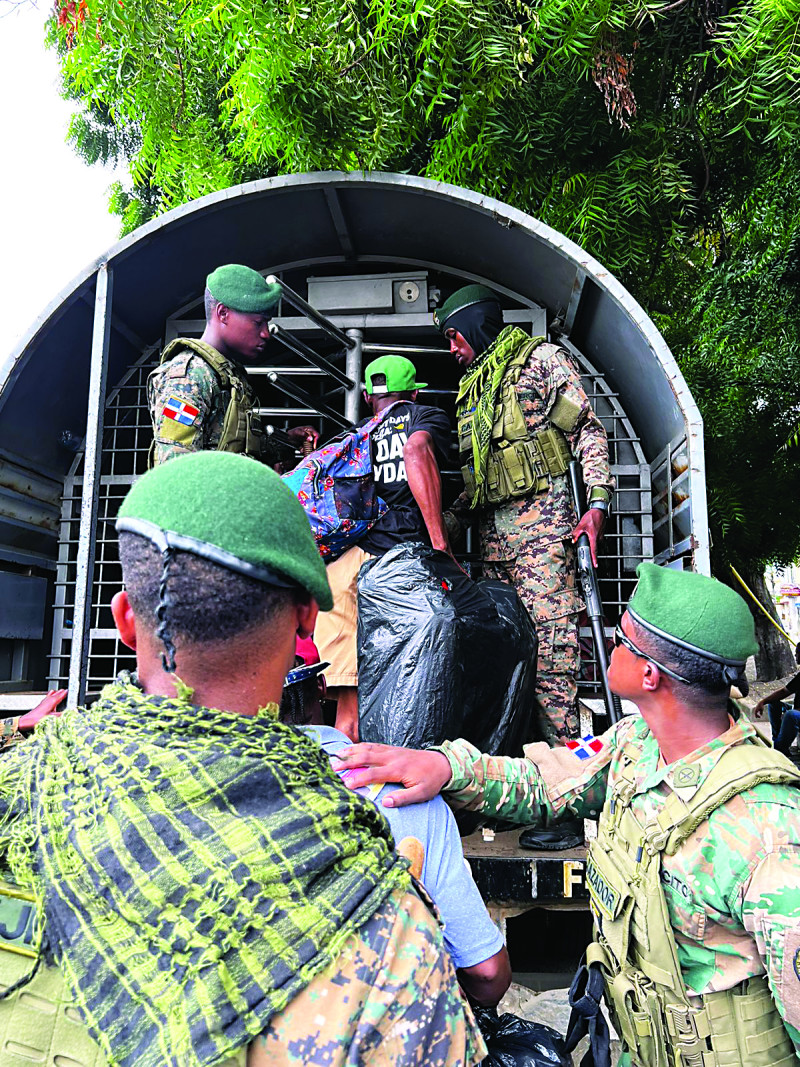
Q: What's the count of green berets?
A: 4